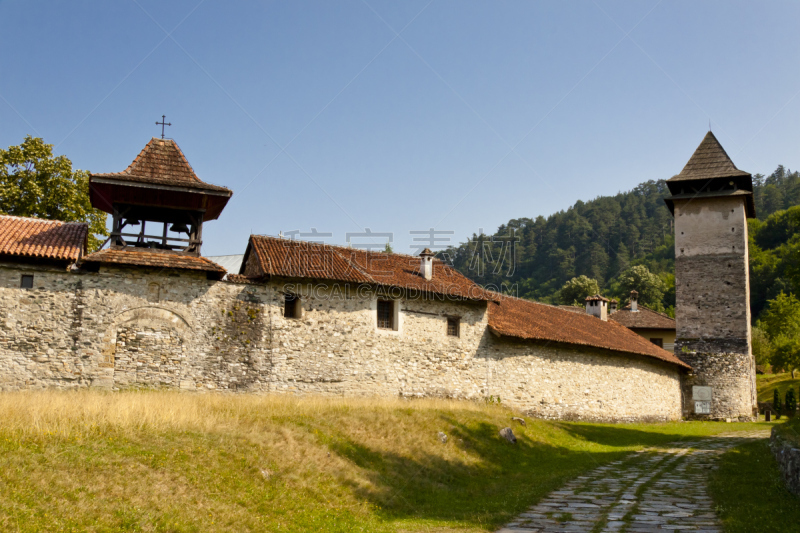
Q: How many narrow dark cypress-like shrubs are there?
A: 2